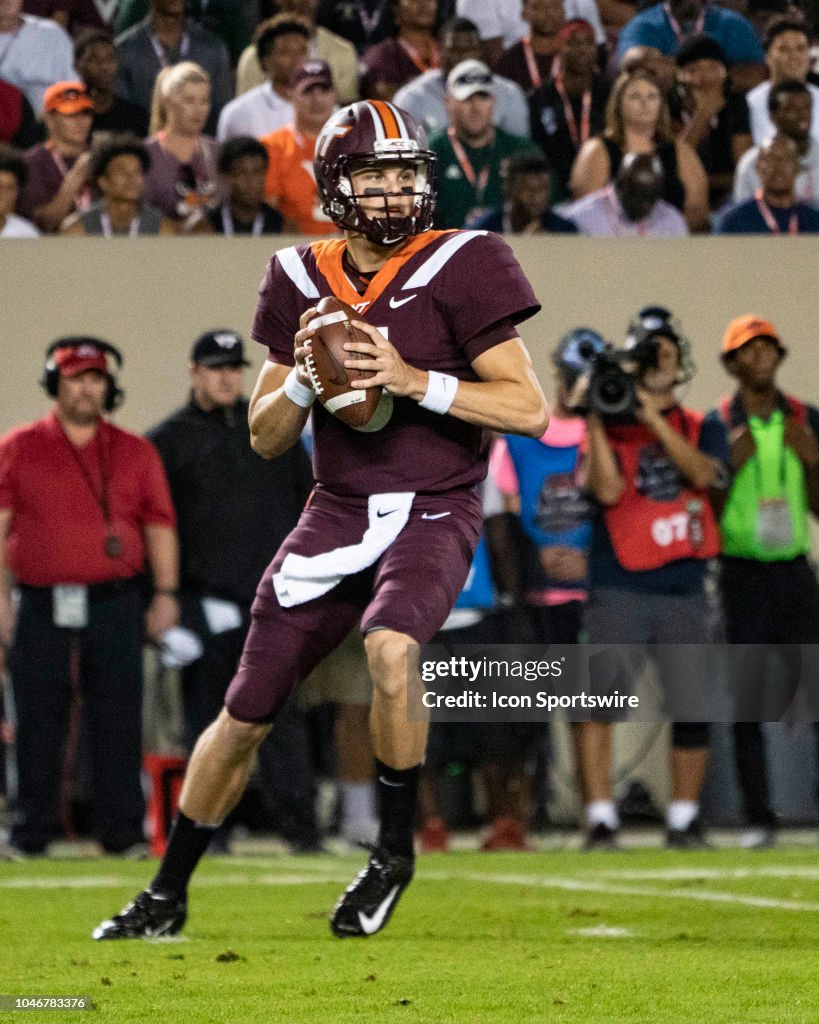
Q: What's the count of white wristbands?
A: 2